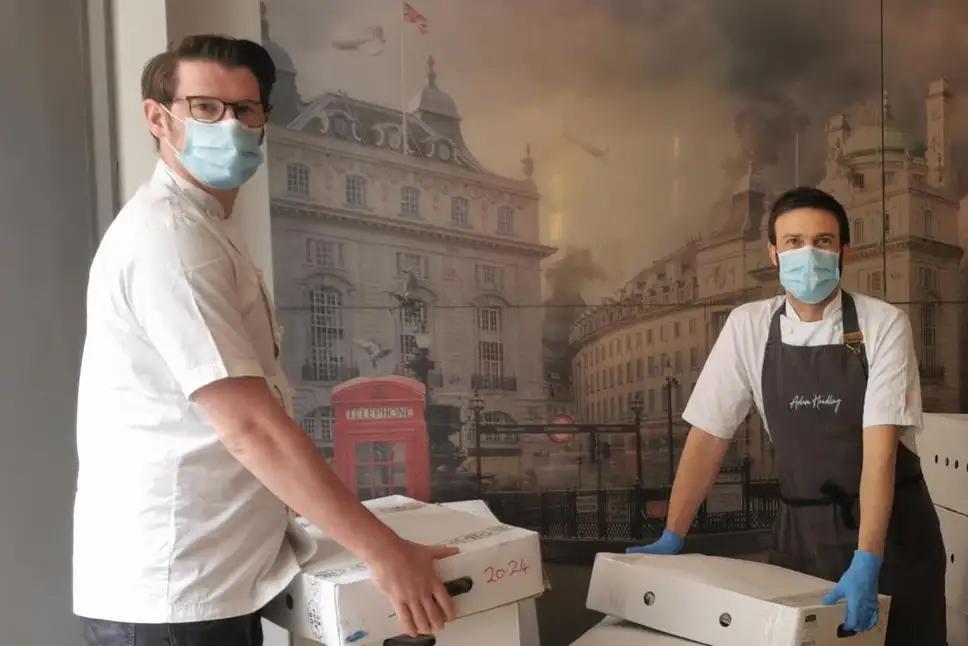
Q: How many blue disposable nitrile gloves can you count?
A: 2